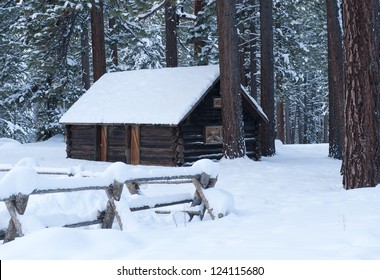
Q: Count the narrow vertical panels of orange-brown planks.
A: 2